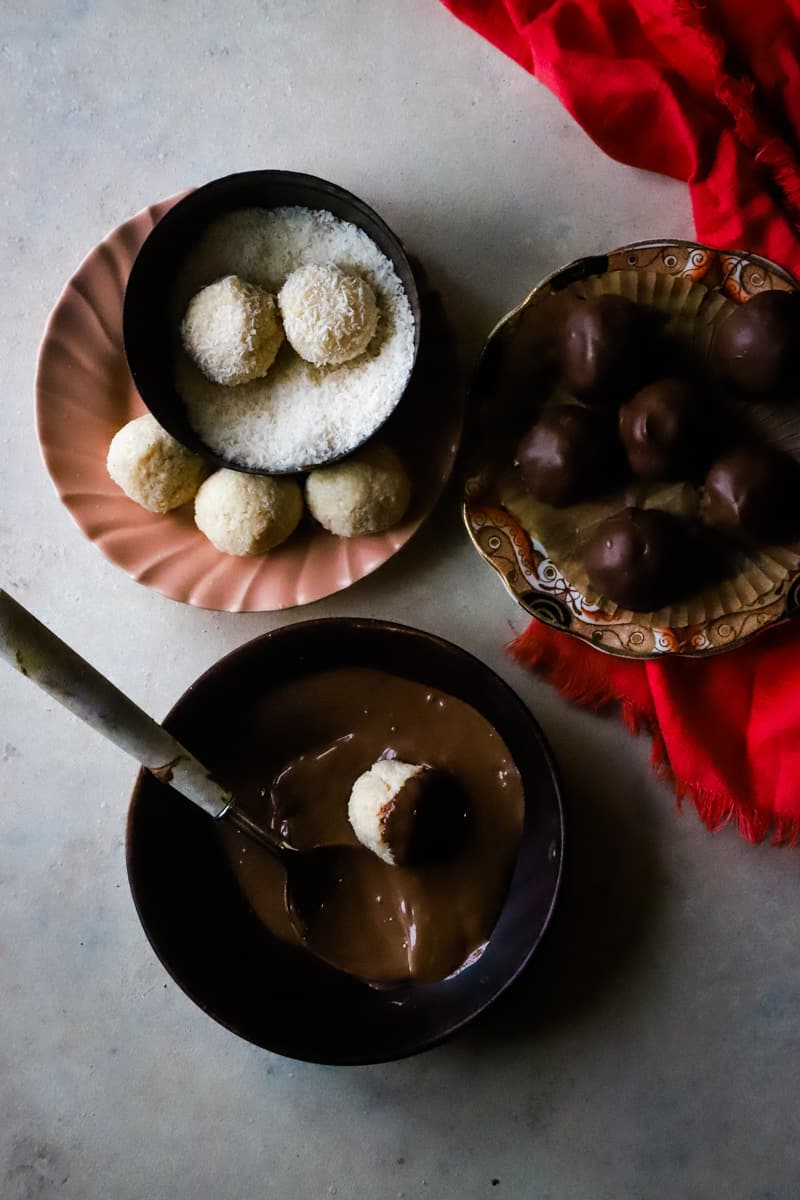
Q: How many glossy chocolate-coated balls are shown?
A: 6